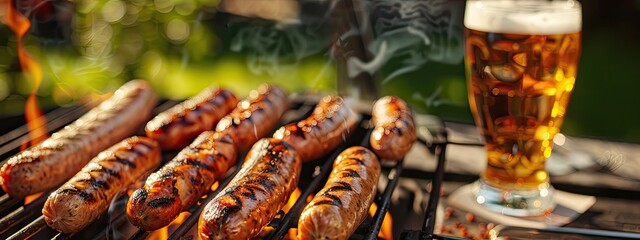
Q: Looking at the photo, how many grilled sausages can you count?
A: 9